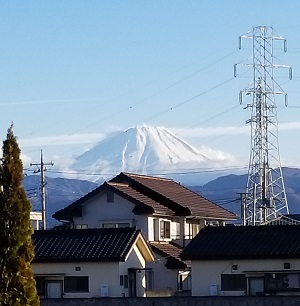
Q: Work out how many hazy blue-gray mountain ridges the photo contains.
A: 2